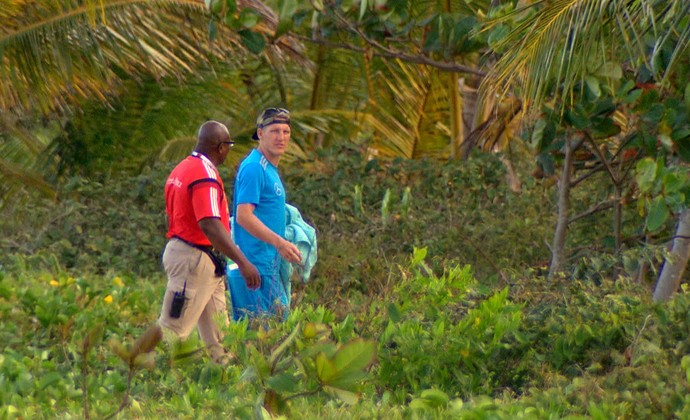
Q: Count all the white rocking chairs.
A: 0